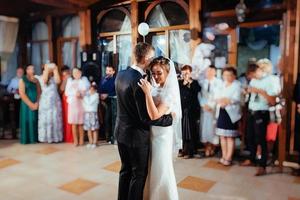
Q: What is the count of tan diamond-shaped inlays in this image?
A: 6